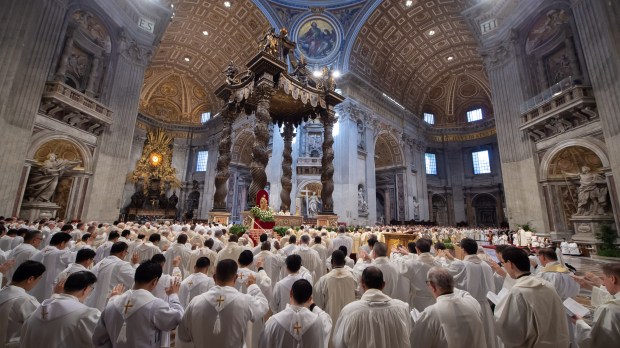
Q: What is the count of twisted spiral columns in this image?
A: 4